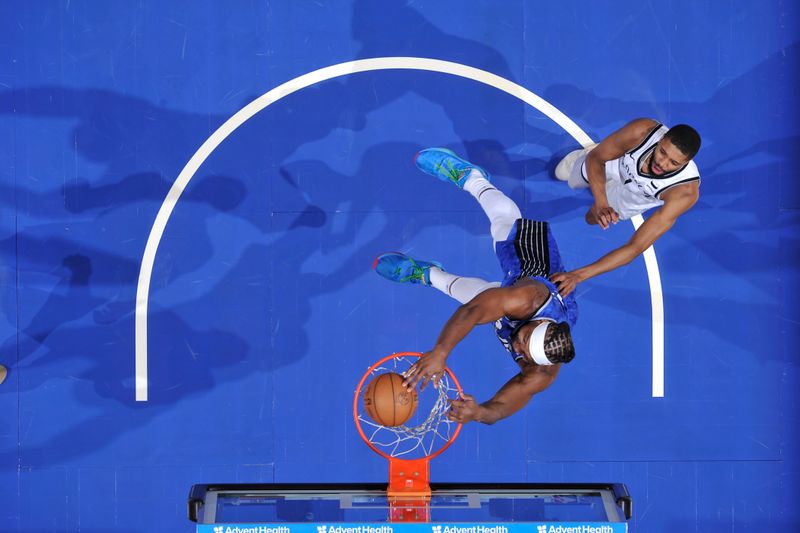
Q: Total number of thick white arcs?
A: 1